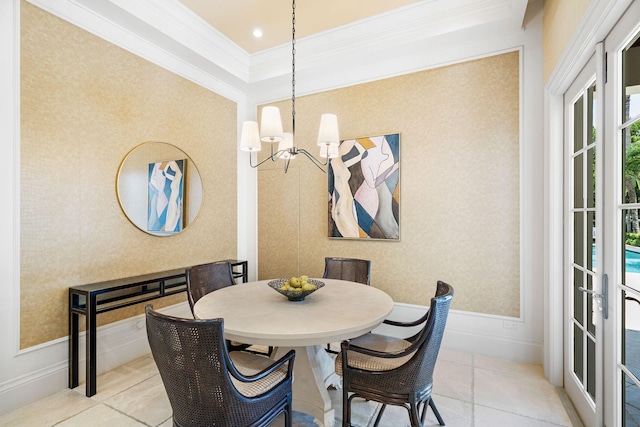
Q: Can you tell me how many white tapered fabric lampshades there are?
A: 5